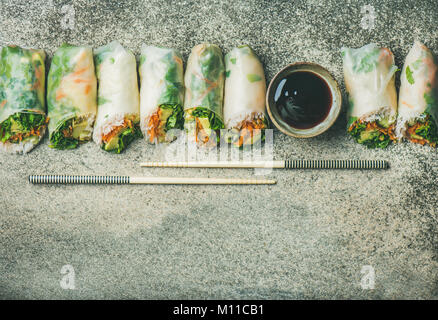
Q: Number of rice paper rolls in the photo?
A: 8